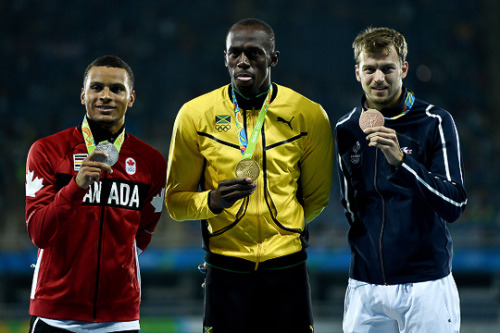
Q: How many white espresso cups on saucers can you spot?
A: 0